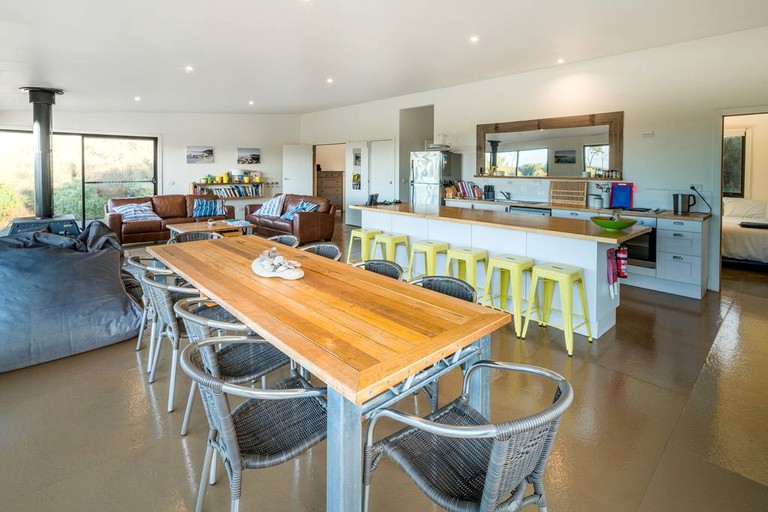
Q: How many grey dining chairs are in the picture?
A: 10